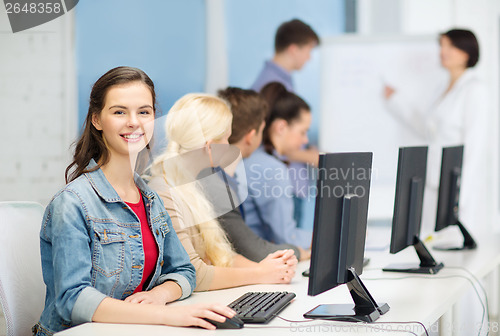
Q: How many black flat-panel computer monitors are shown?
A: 3